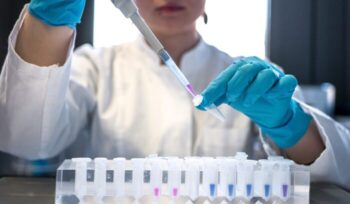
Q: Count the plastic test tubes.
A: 13